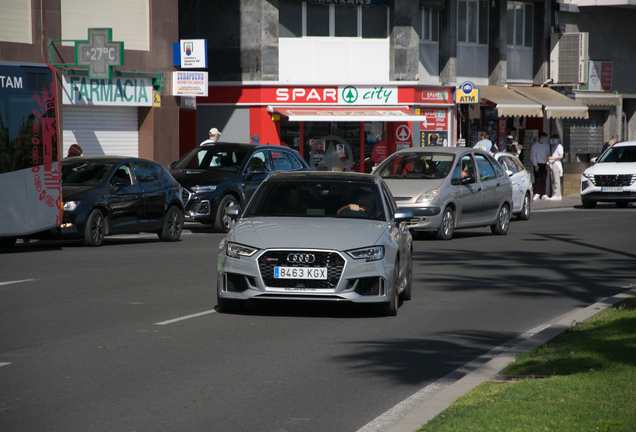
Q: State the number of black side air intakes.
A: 2